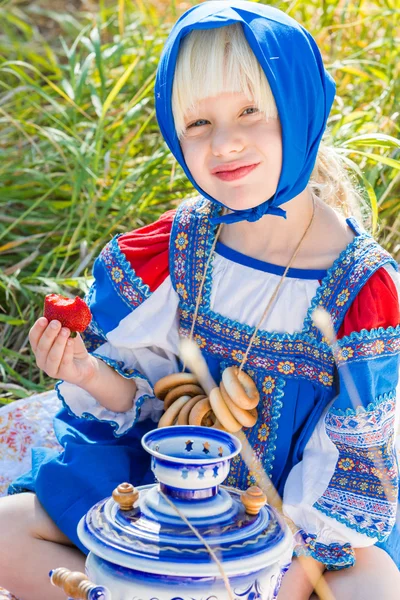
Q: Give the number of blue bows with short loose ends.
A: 1